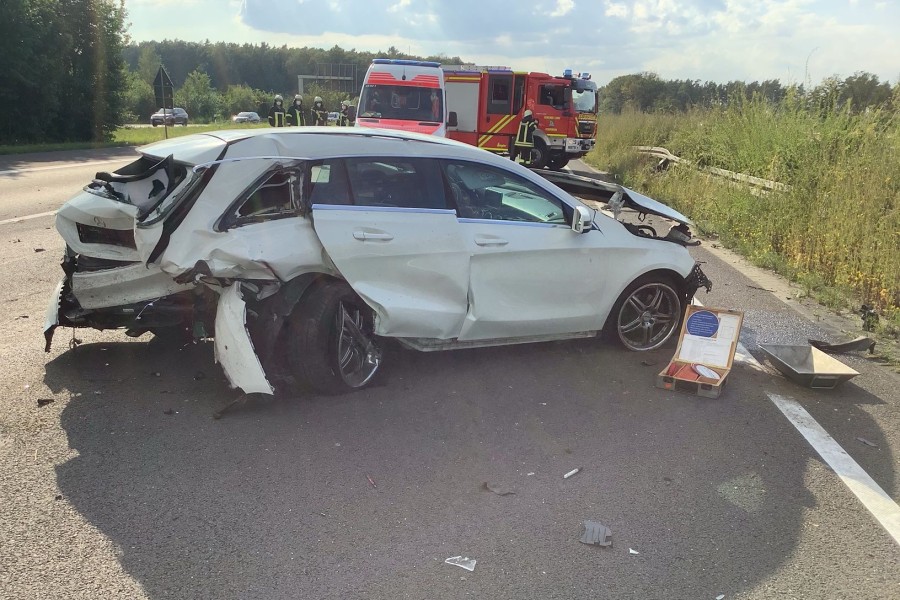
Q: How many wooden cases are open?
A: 1